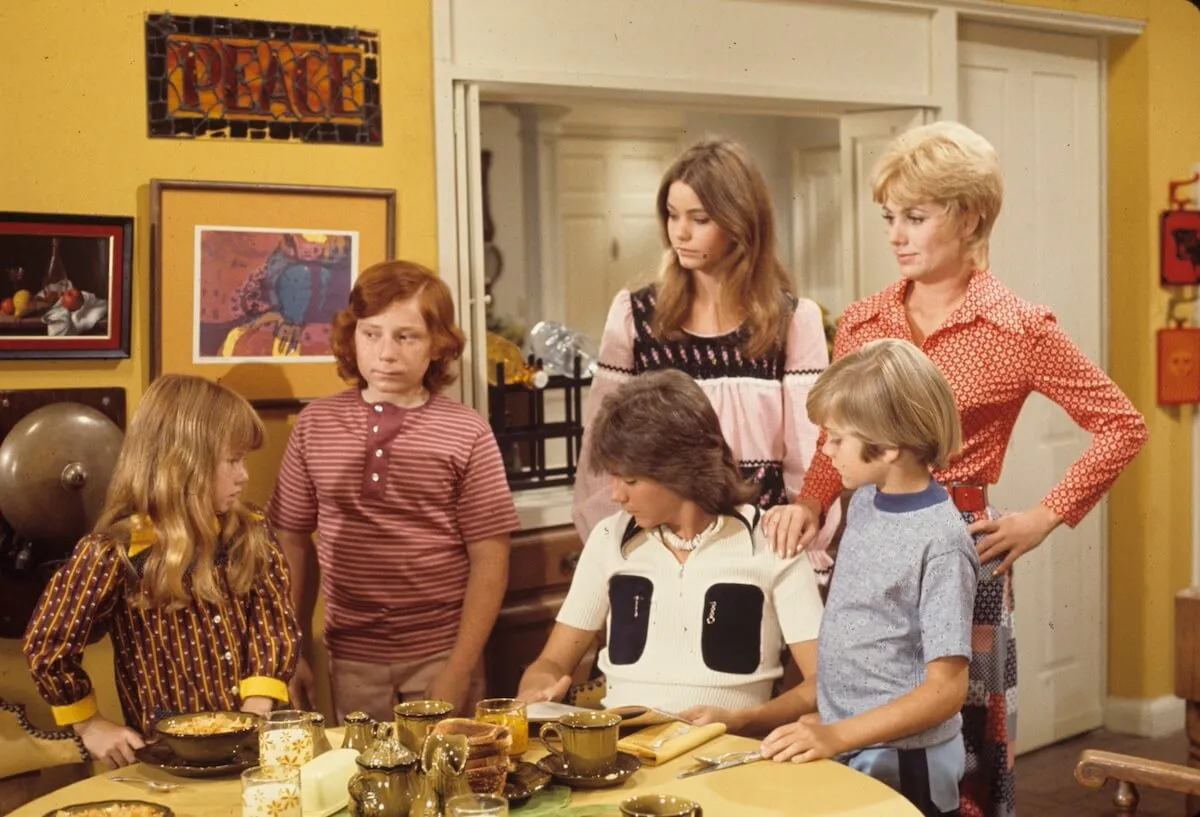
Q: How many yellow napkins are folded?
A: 1